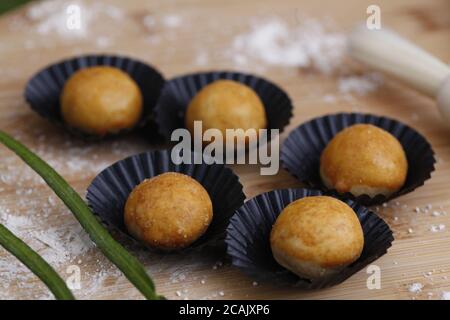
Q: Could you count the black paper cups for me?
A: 5